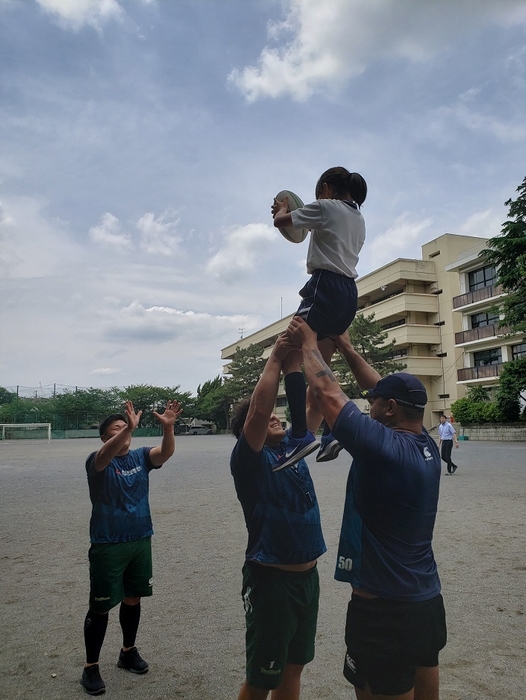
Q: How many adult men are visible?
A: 4